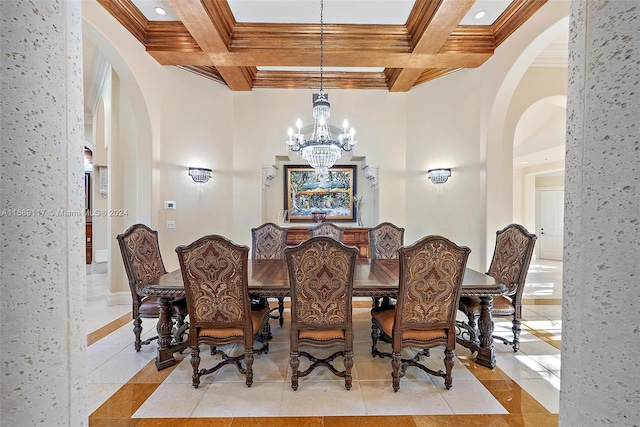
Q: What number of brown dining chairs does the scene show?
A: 8